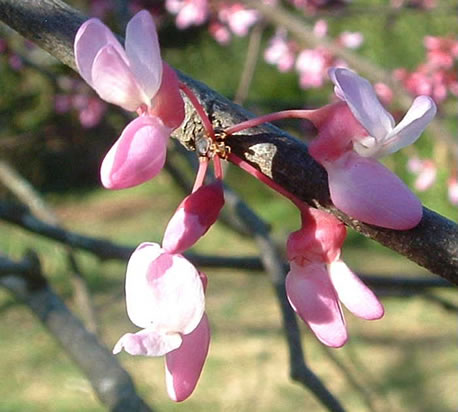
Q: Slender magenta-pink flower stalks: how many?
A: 5